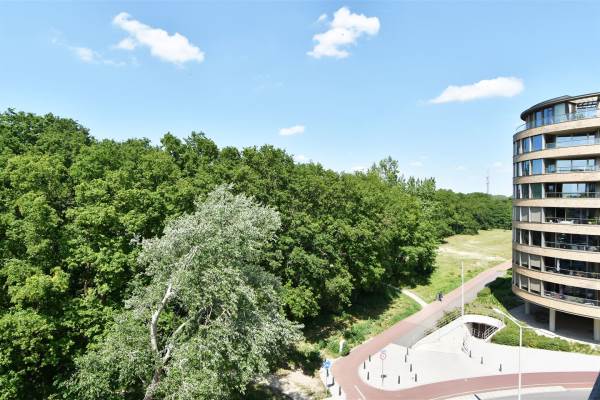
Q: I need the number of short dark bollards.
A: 14